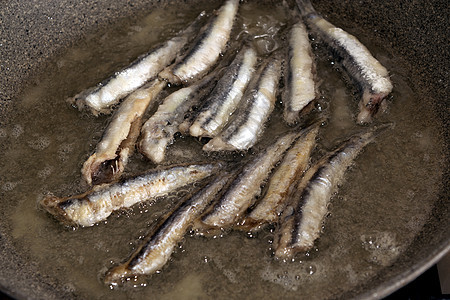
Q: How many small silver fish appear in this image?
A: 13